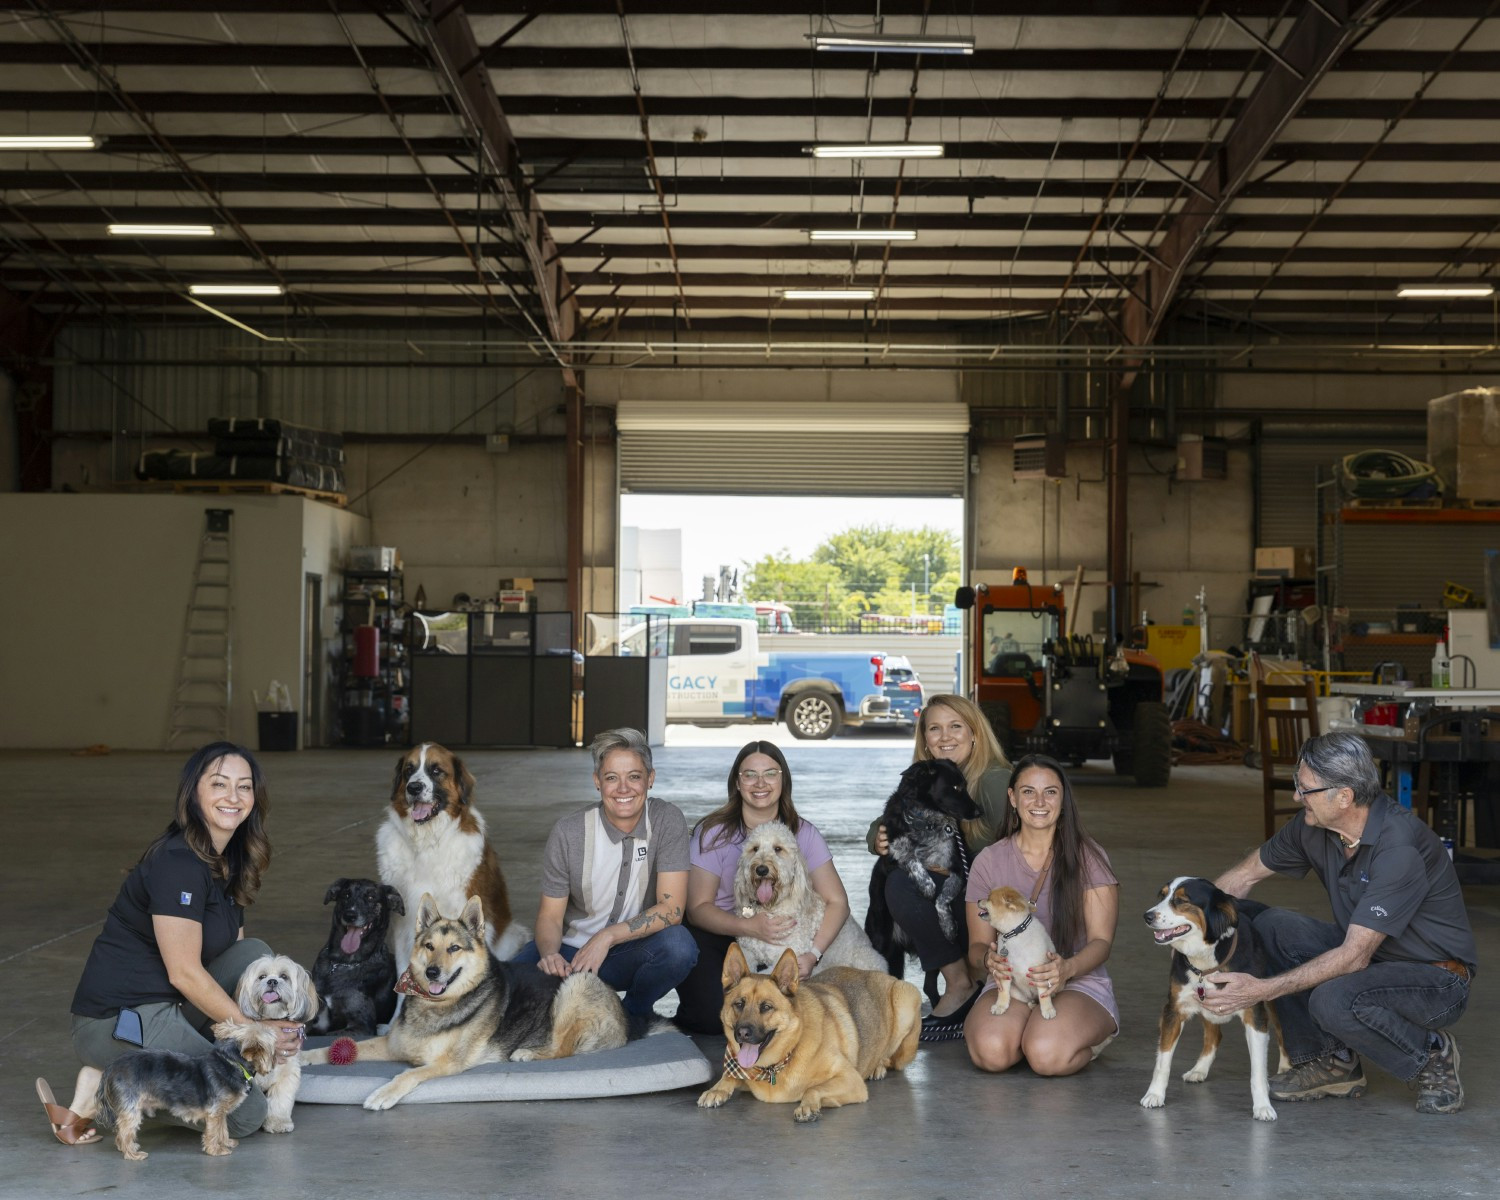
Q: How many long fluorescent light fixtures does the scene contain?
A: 8